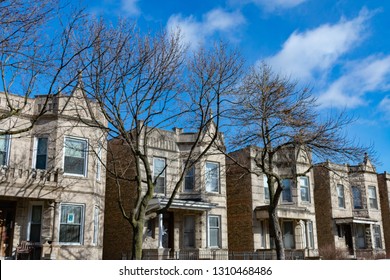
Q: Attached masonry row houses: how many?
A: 4